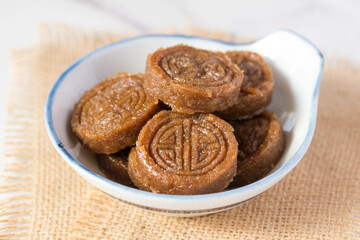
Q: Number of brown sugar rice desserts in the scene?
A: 6